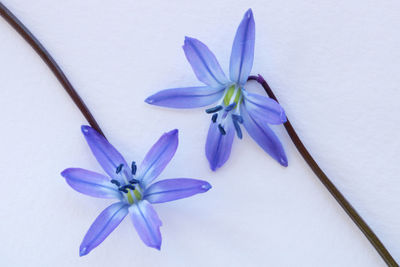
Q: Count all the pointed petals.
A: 12